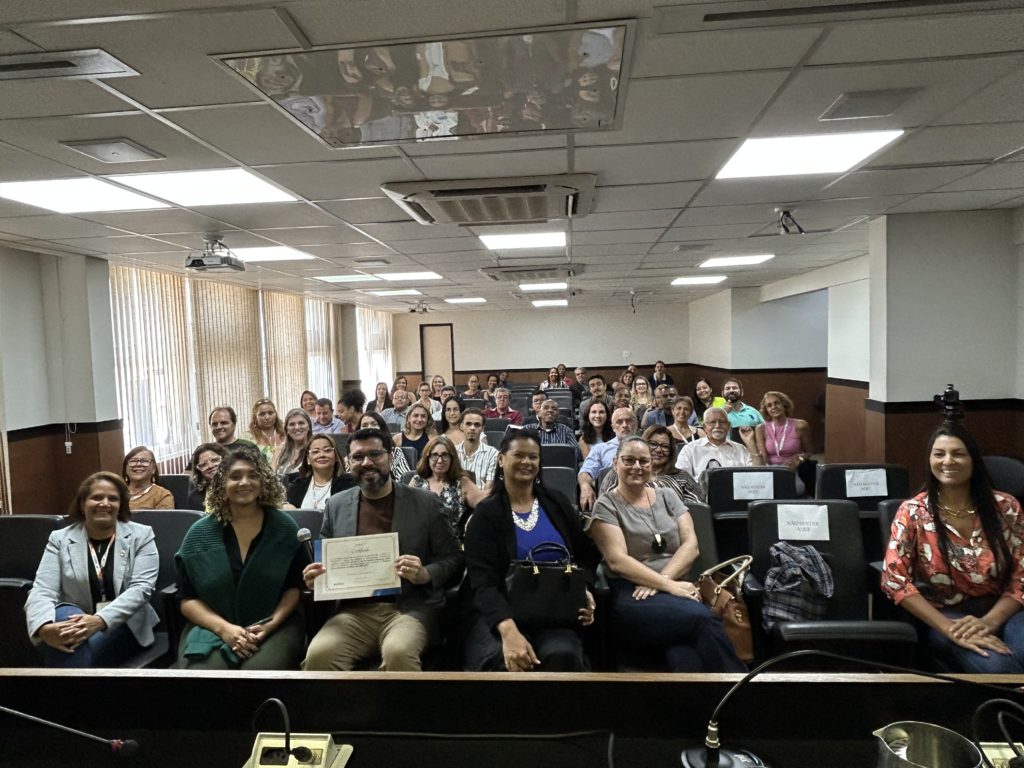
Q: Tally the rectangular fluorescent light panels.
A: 13